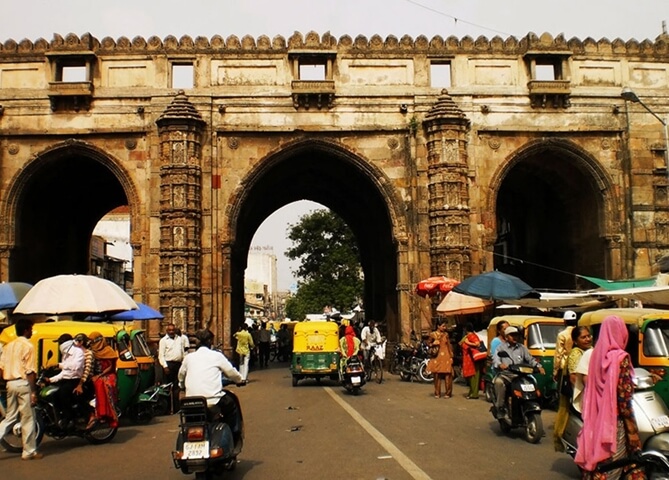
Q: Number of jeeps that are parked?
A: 0